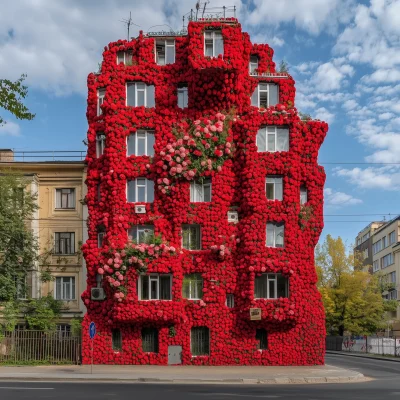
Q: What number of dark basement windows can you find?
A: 4